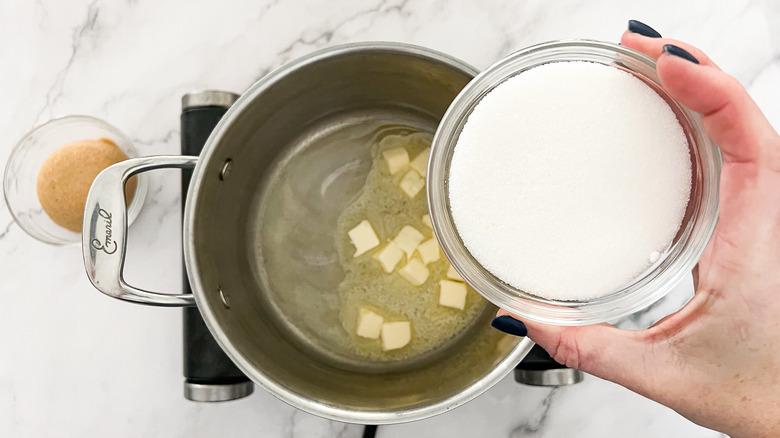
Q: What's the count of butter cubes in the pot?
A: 13